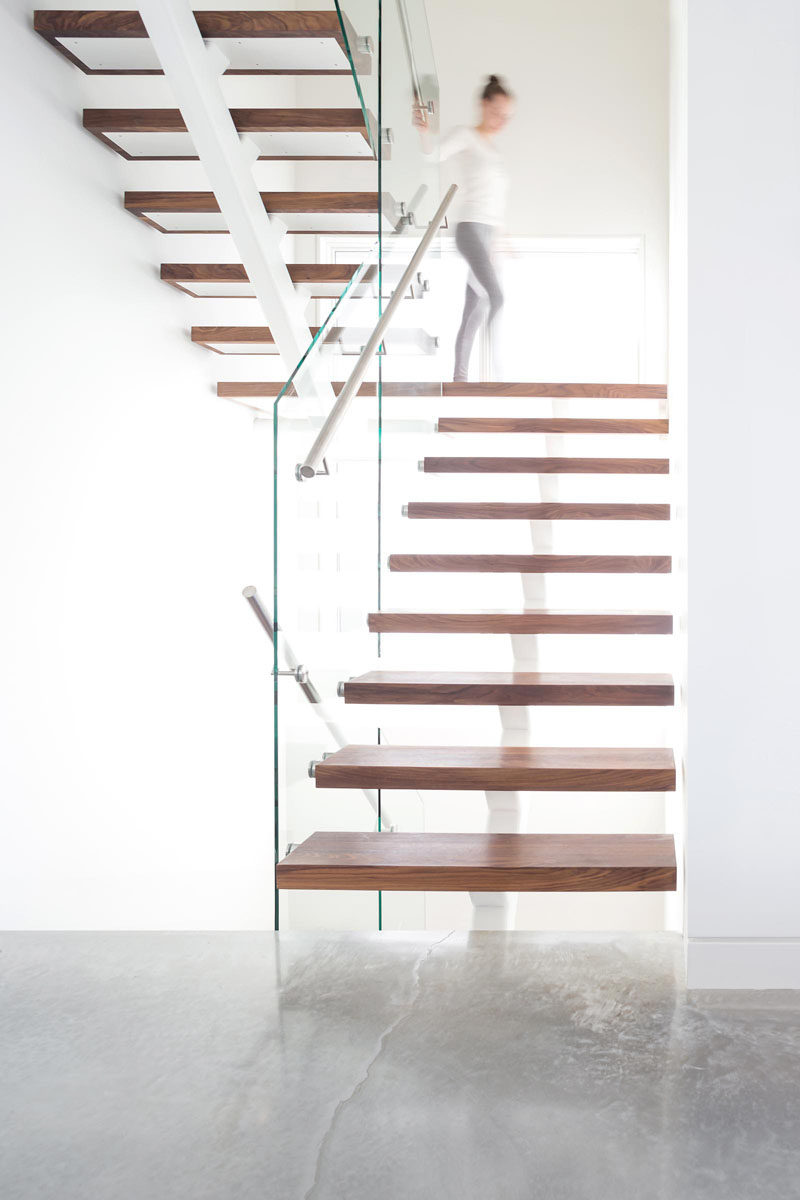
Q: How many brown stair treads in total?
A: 14